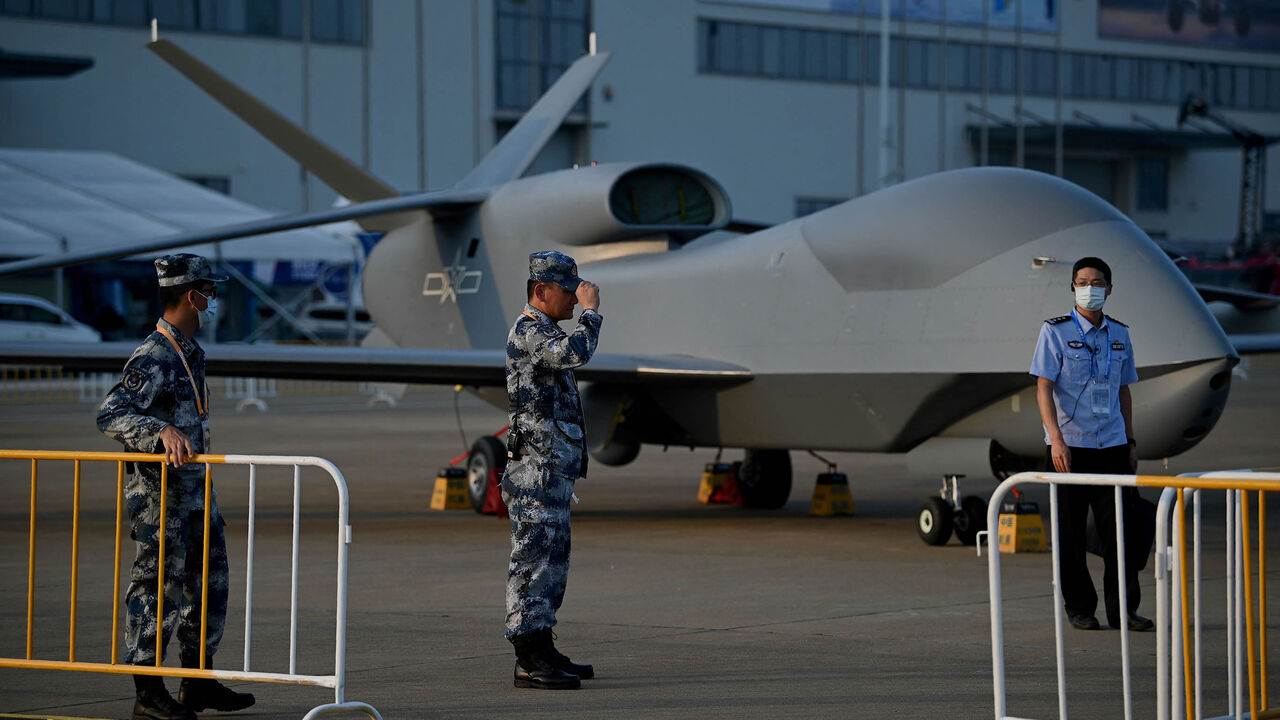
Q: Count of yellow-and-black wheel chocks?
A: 4